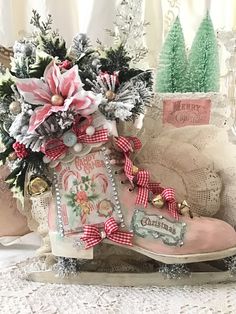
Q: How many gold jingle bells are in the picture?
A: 4